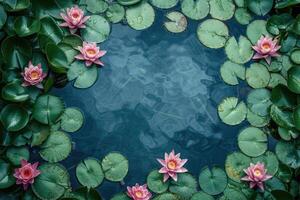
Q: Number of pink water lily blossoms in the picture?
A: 8